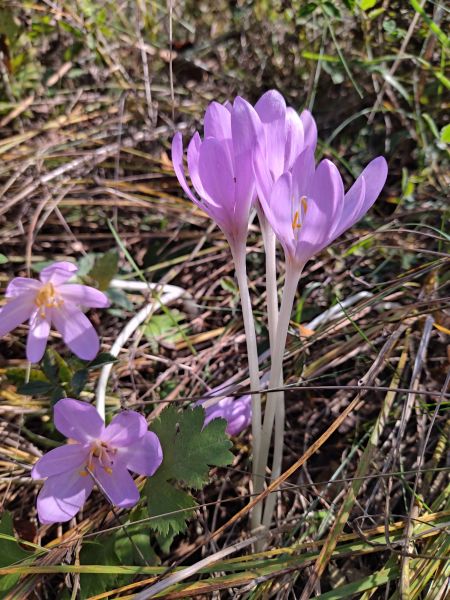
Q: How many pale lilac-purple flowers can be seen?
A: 6